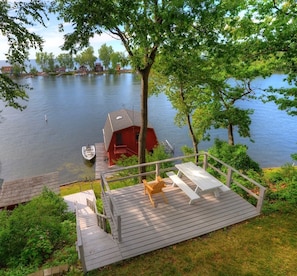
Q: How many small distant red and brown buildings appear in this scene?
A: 5